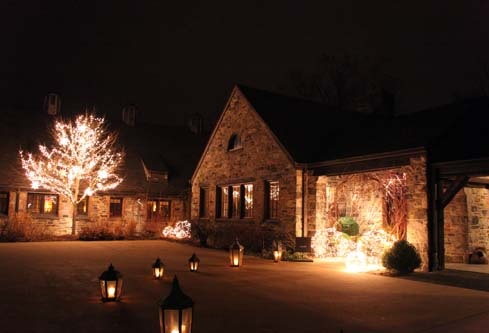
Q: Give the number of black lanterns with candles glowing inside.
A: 6